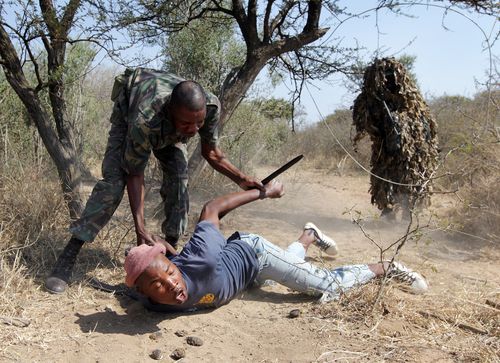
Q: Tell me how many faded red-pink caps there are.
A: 1